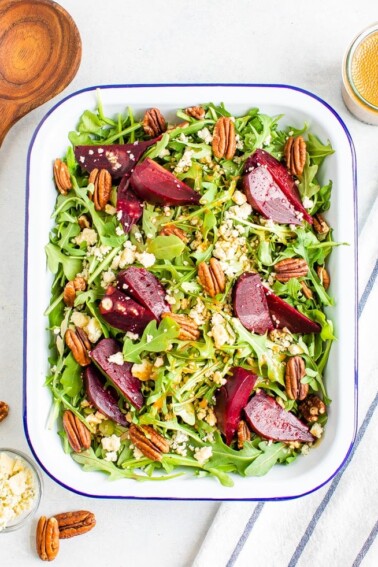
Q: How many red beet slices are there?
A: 13